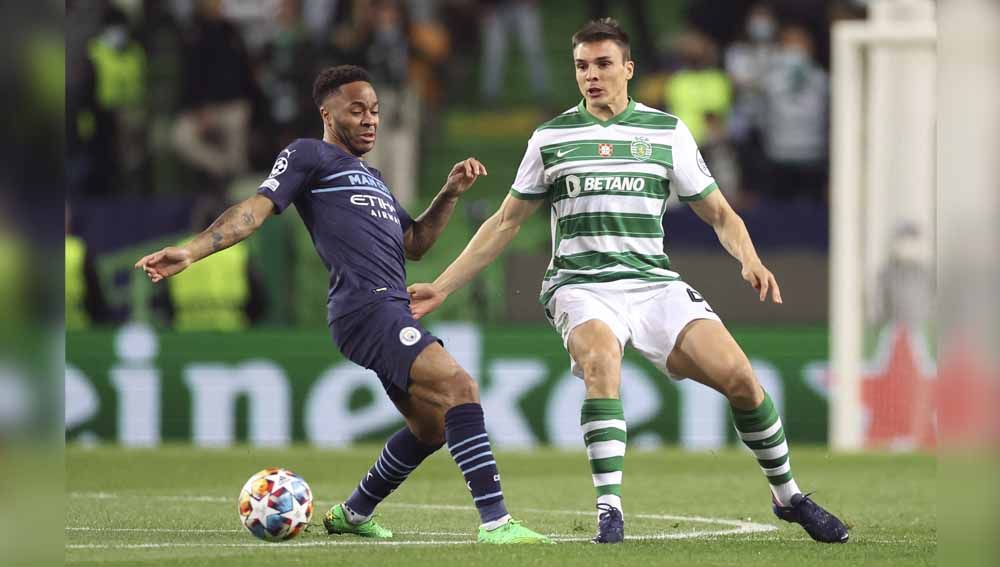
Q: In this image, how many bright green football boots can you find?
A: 2